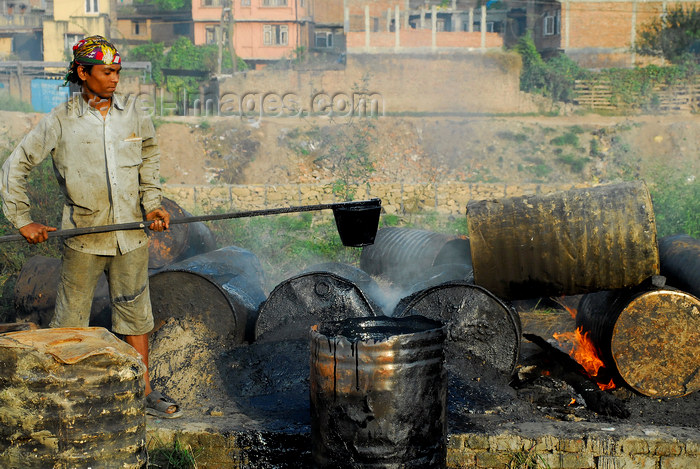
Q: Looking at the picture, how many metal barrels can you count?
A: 11